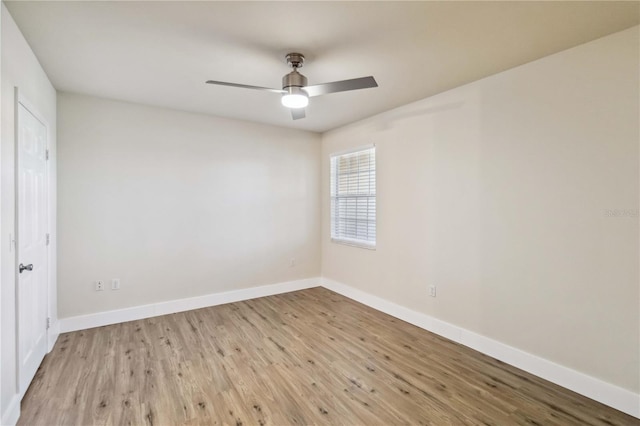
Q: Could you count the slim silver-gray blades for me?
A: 3